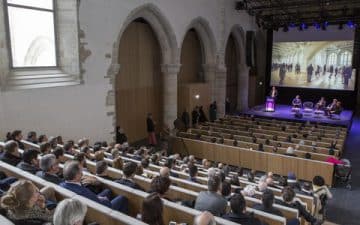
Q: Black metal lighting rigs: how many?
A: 1